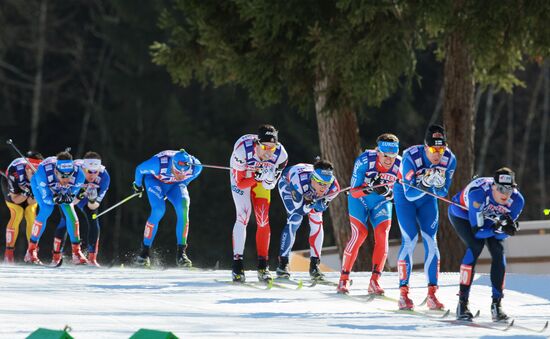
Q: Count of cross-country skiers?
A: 9